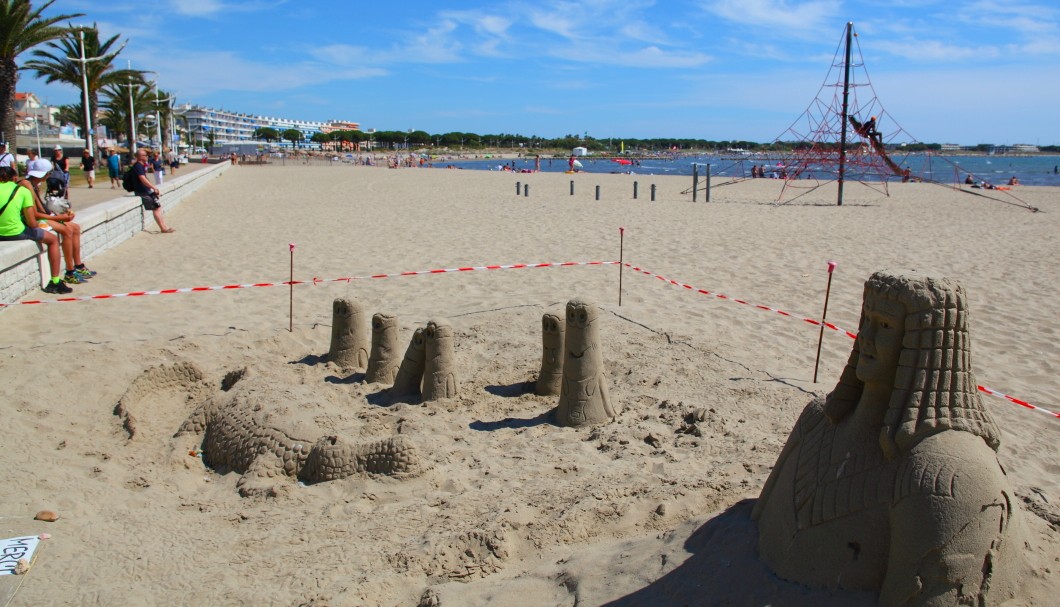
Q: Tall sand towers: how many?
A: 6